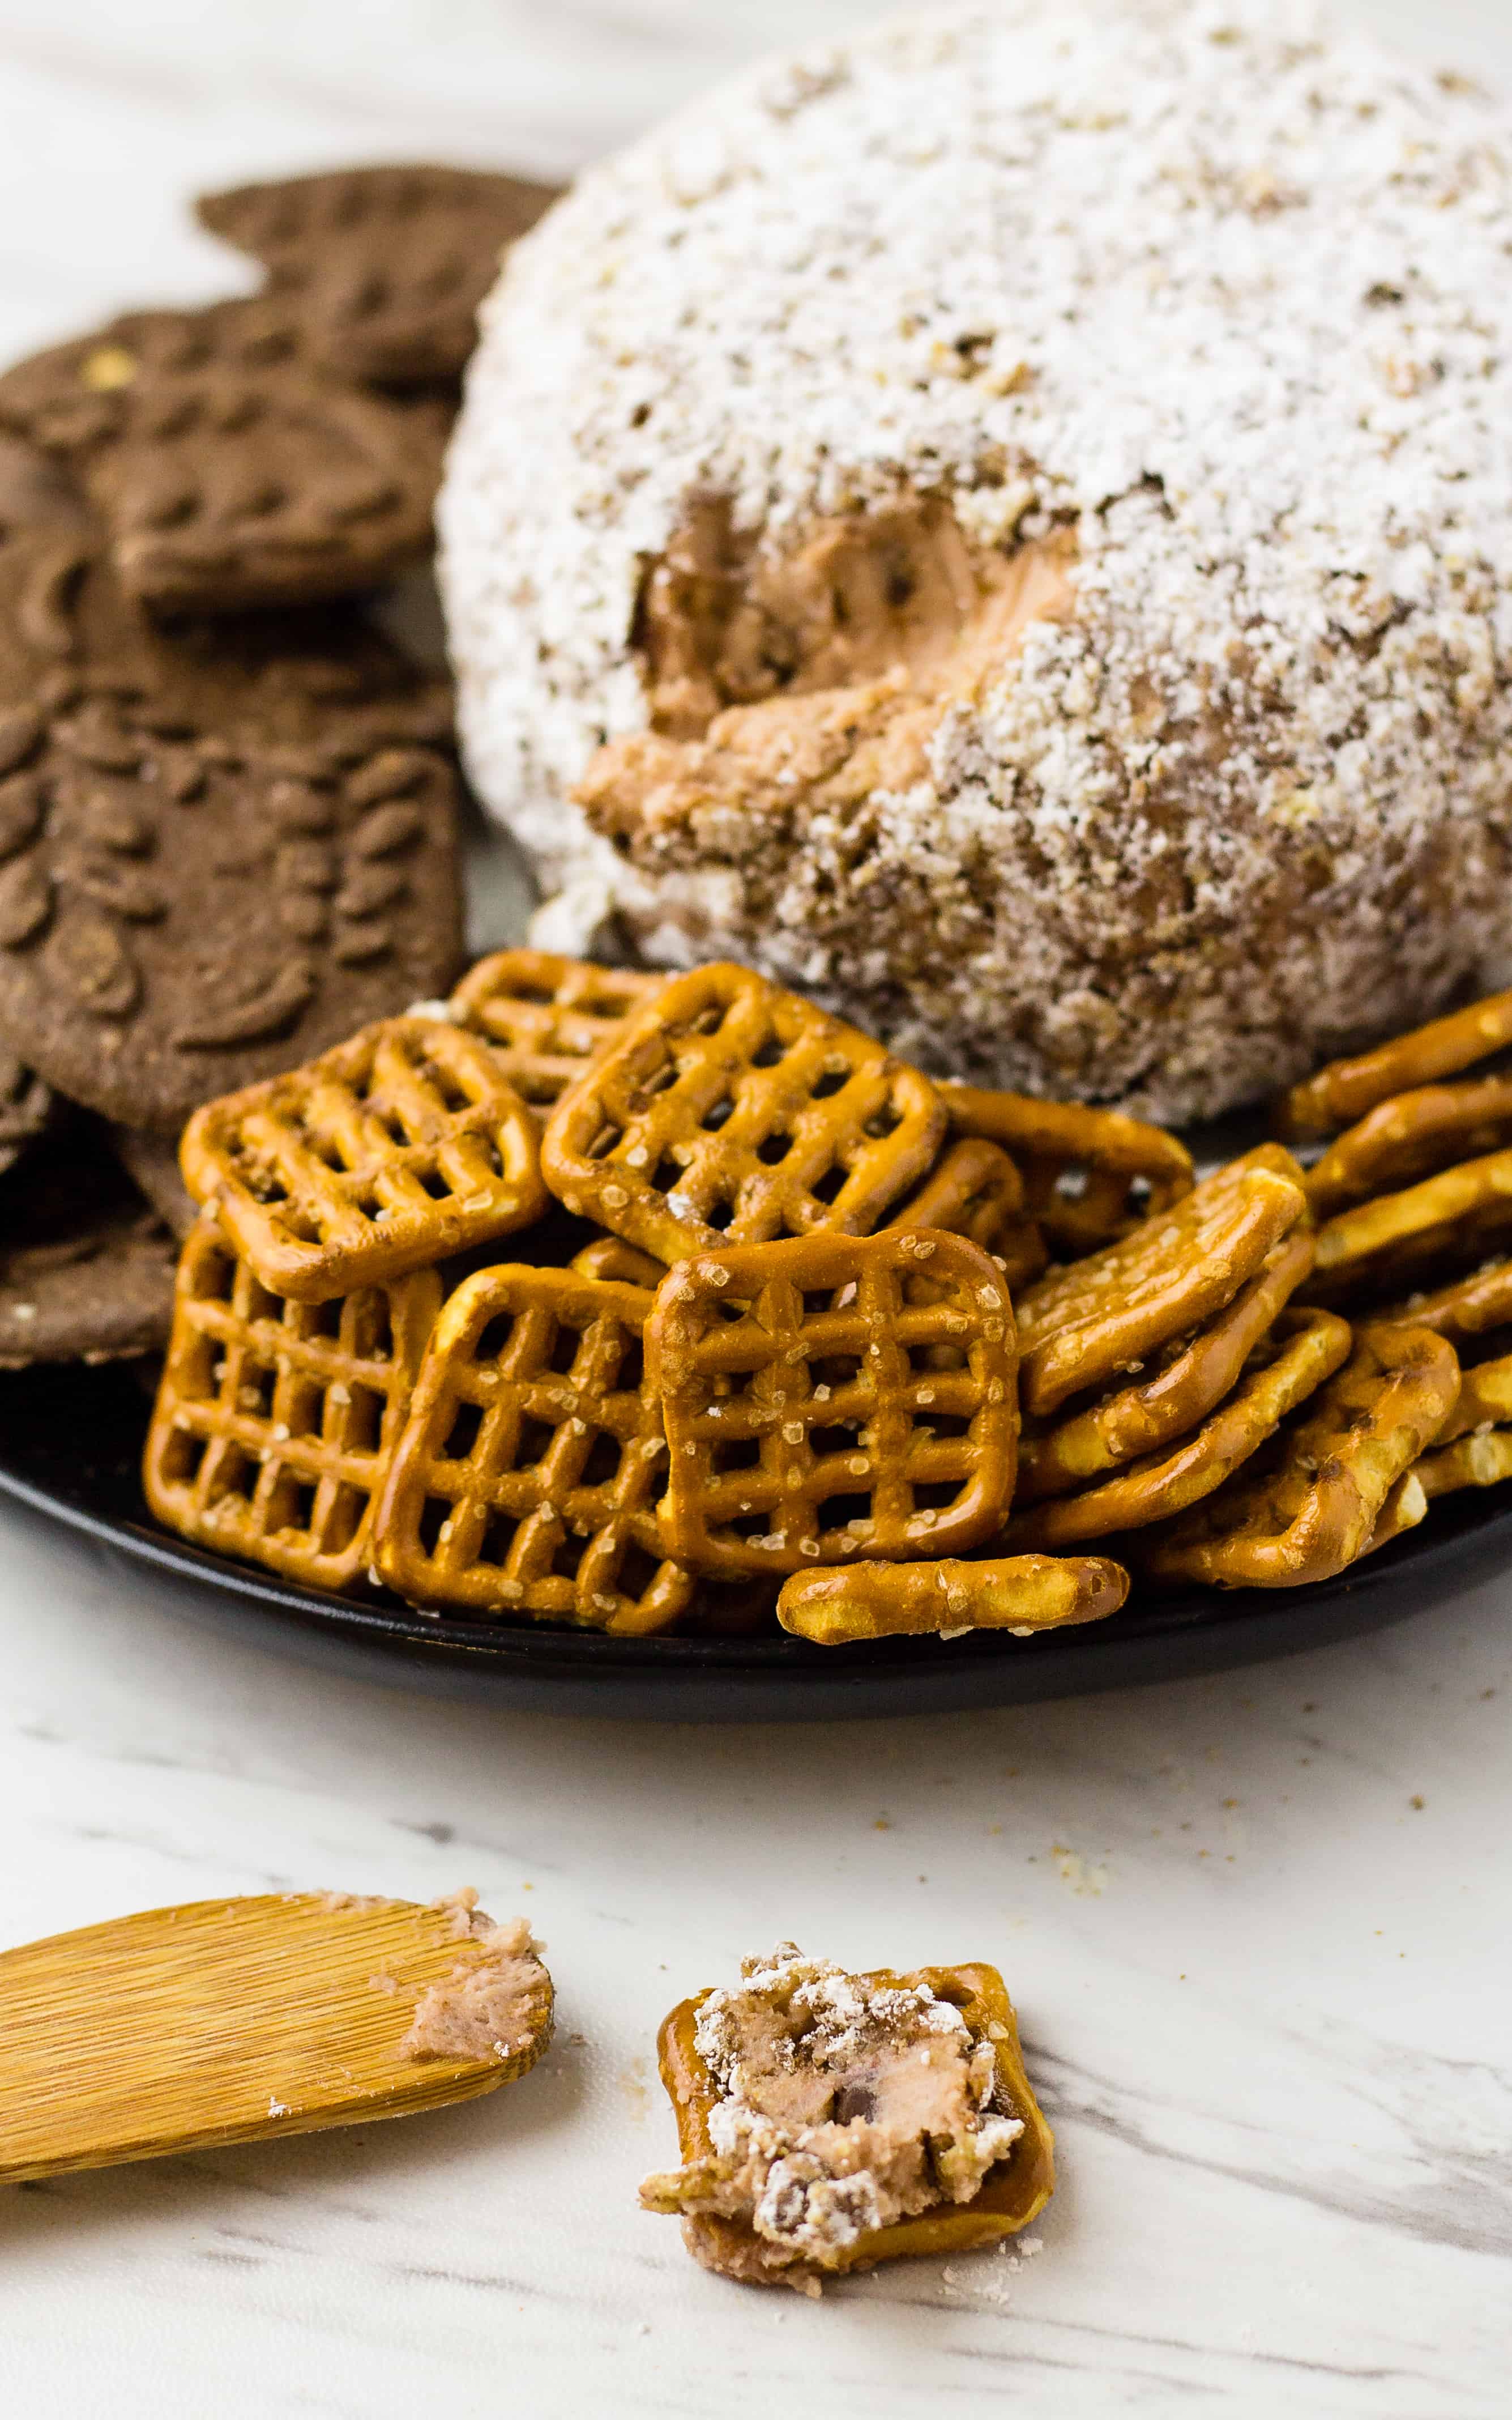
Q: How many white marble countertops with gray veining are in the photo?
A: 1